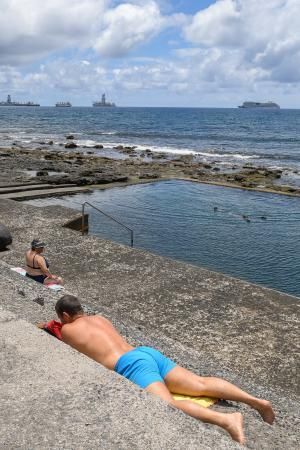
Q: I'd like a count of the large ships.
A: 4